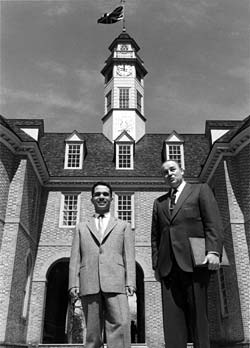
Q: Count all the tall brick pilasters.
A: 2